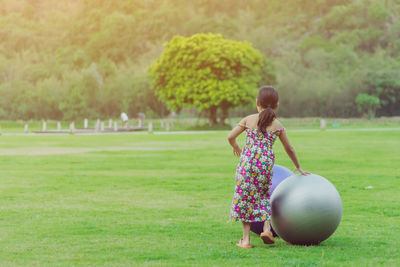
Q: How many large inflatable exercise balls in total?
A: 2